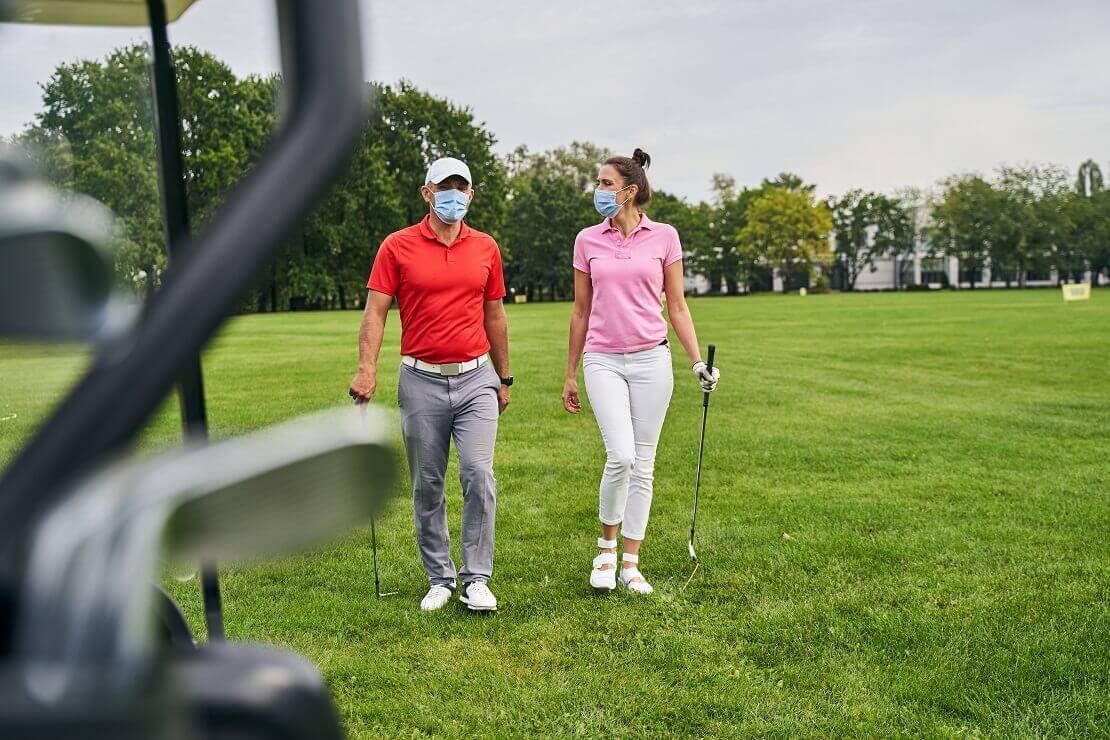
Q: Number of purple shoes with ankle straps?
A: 0